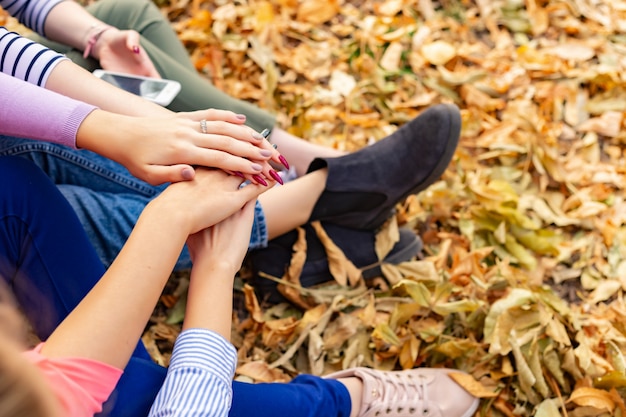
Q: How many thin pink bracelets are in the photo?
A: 1